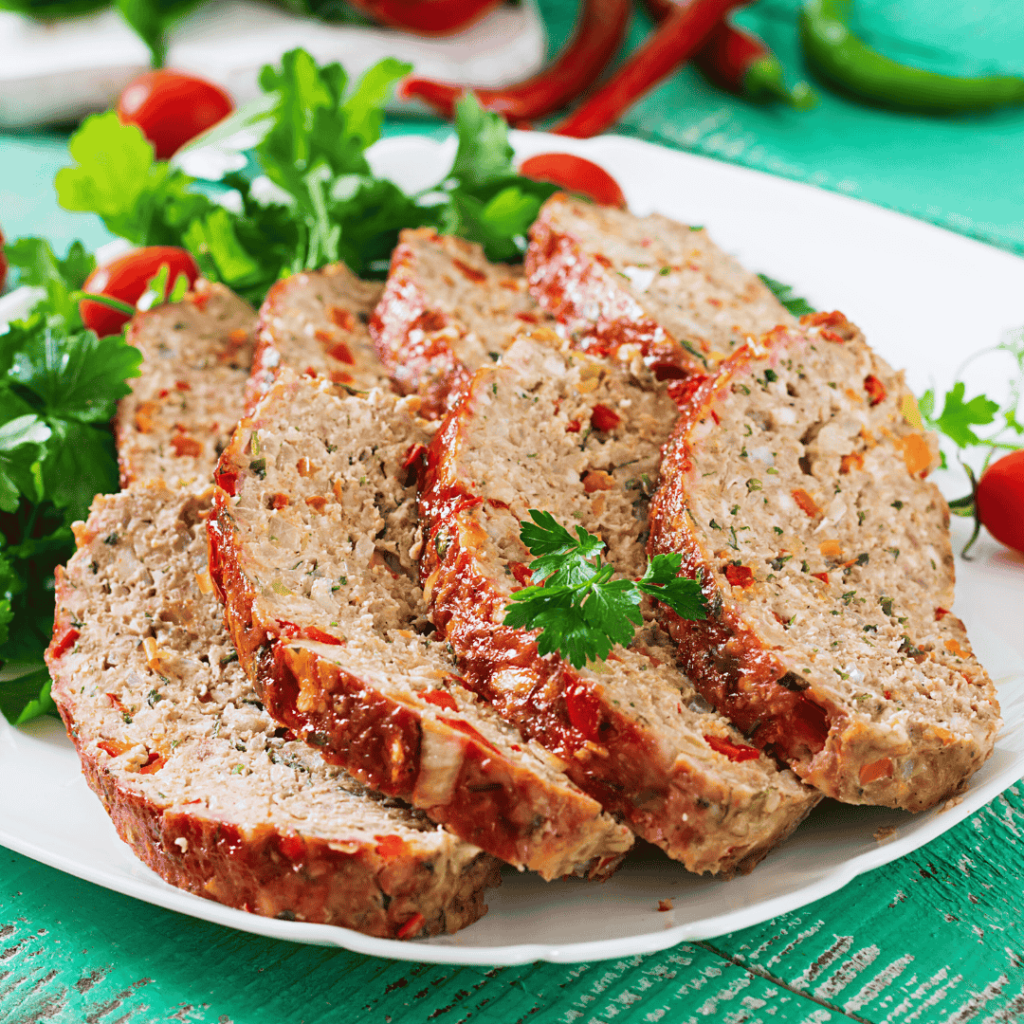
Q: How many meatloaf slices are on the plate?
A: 8